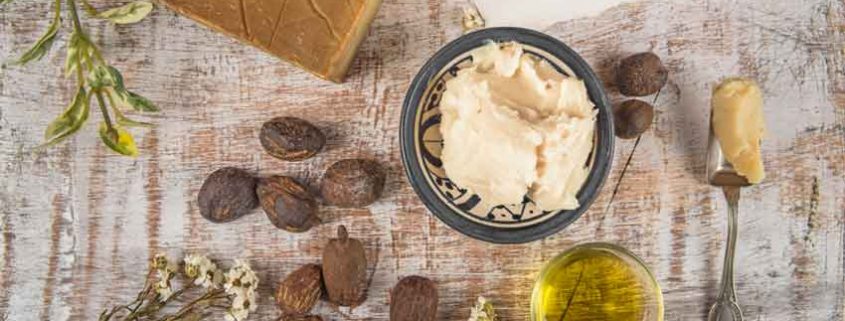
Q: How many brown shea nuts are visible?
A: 10